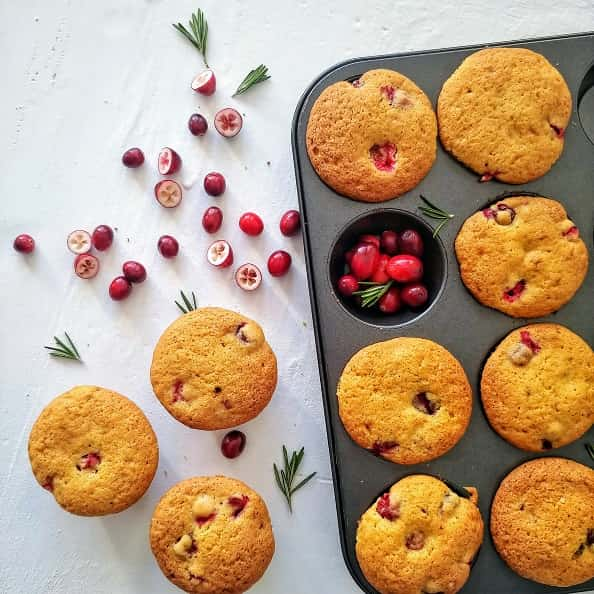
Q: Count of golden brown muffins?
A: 10